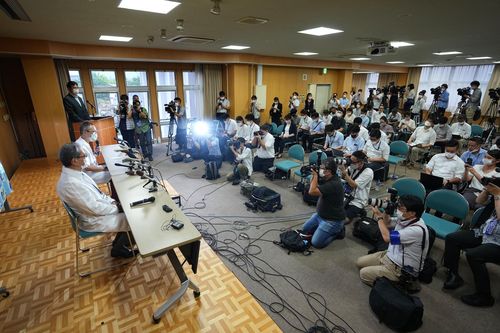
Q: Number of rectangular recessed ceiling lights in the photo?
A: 12